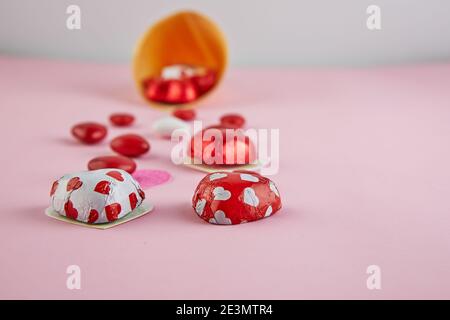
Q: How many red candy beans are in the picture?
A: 6